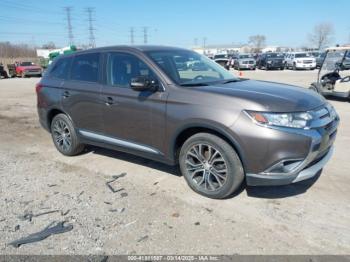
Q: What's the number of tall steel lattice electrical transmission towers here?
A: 4